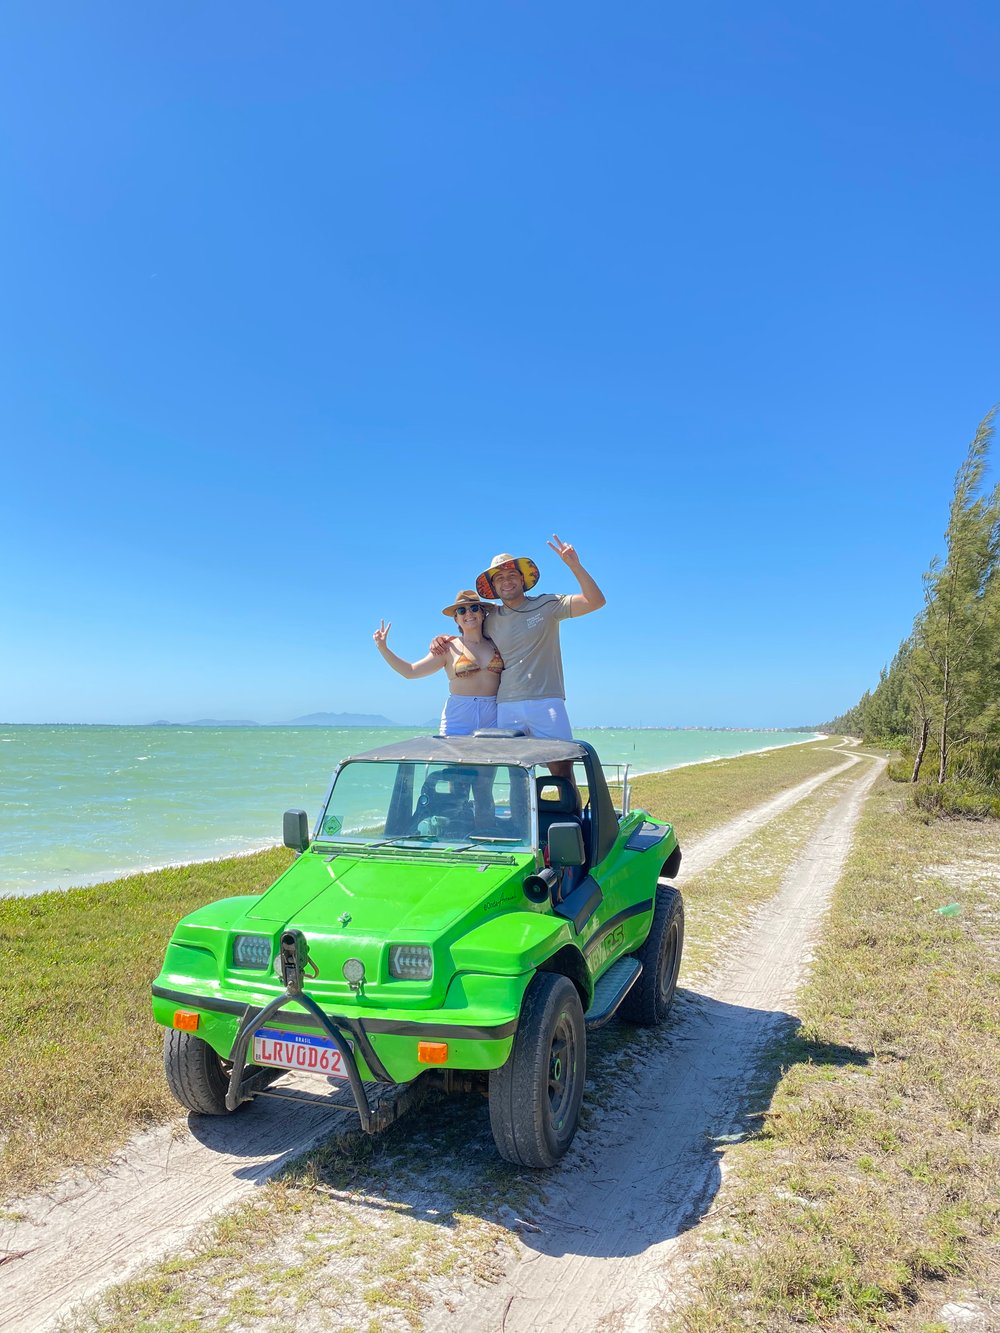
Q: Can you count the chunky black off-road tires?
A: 3